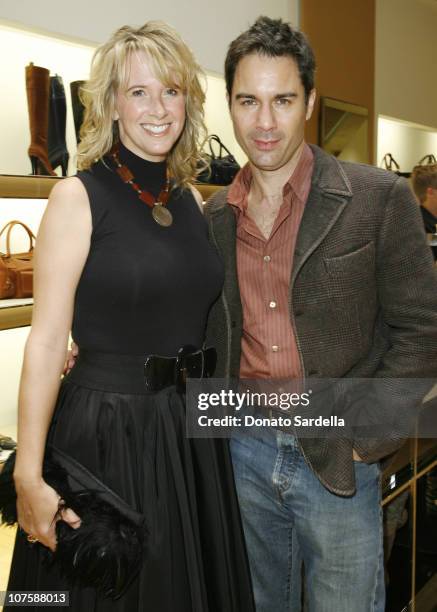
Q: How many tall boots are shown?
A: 3